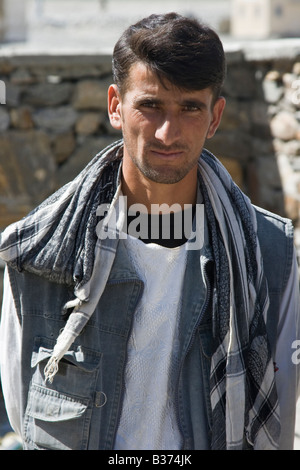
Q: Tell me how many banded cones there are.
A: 0